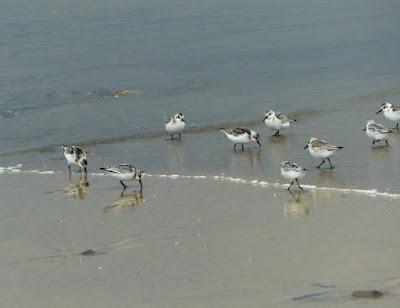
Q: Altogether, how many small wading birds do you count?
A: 9